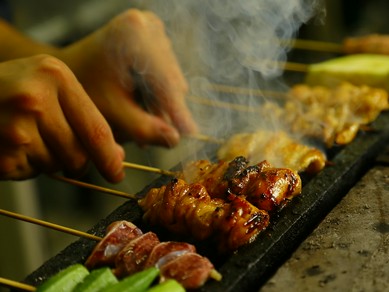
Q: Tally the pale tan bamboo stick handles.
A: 9